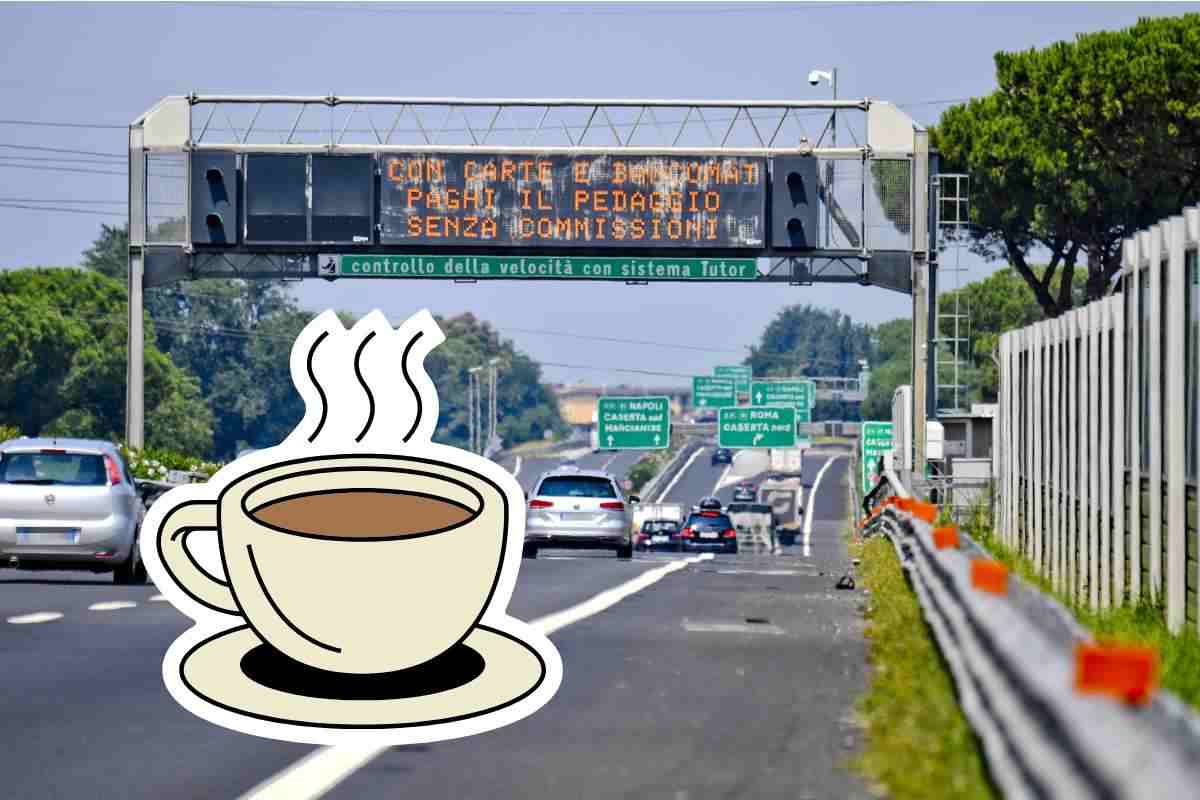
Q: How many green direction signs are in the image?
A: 6